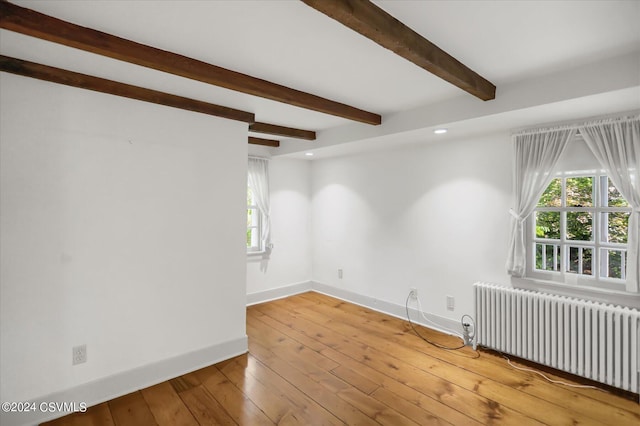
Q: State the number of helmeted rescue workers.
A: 0